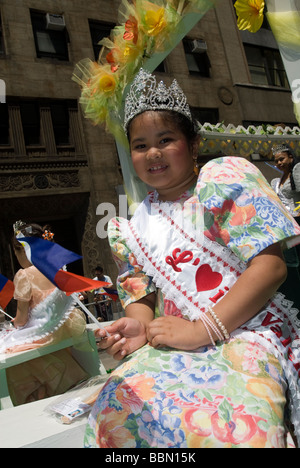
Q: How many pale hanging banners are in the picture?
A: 0